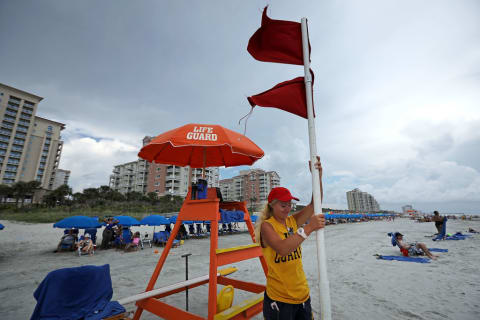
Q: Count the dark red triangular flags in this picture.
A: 2